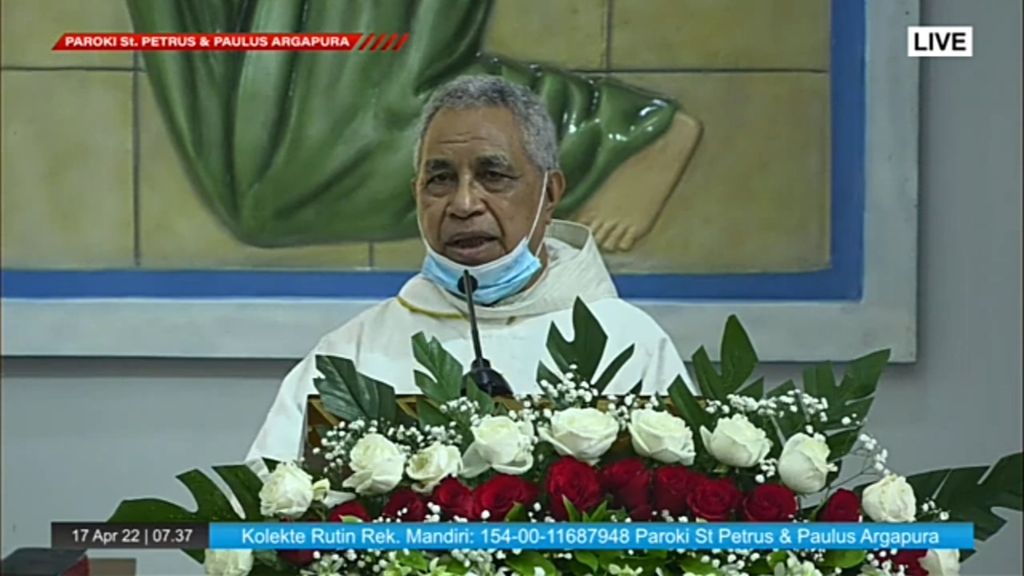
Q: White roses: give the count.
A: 11